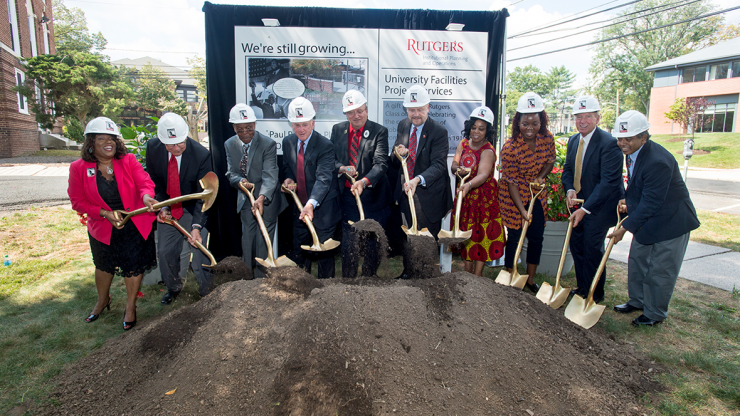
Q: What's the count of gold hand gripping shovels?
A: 10